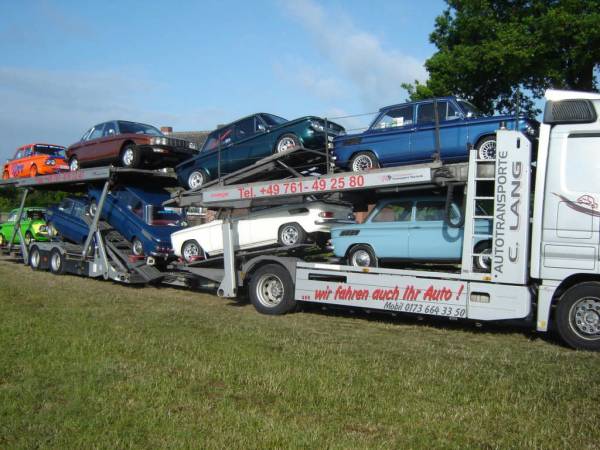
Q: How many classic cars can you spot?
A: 9